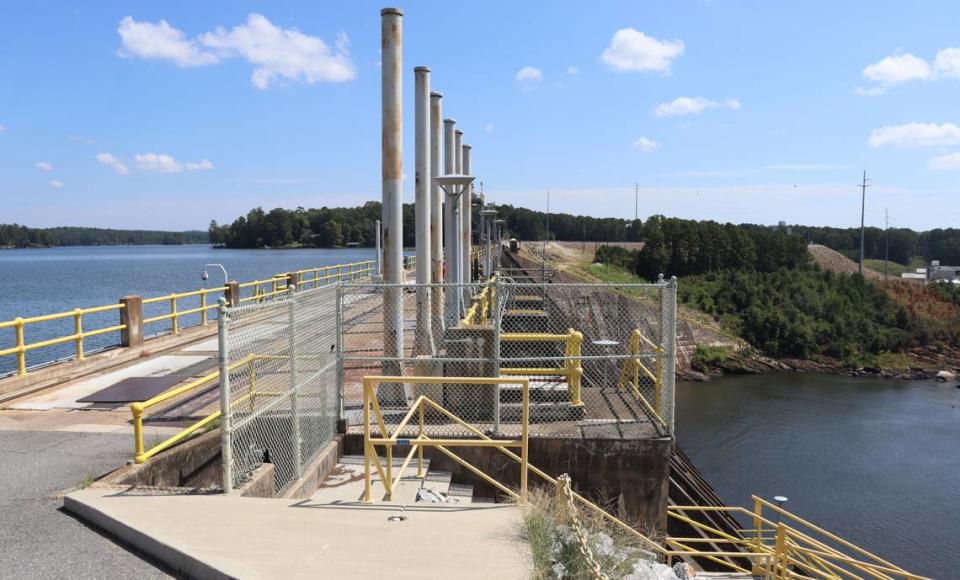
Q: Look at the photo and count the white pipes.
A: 6